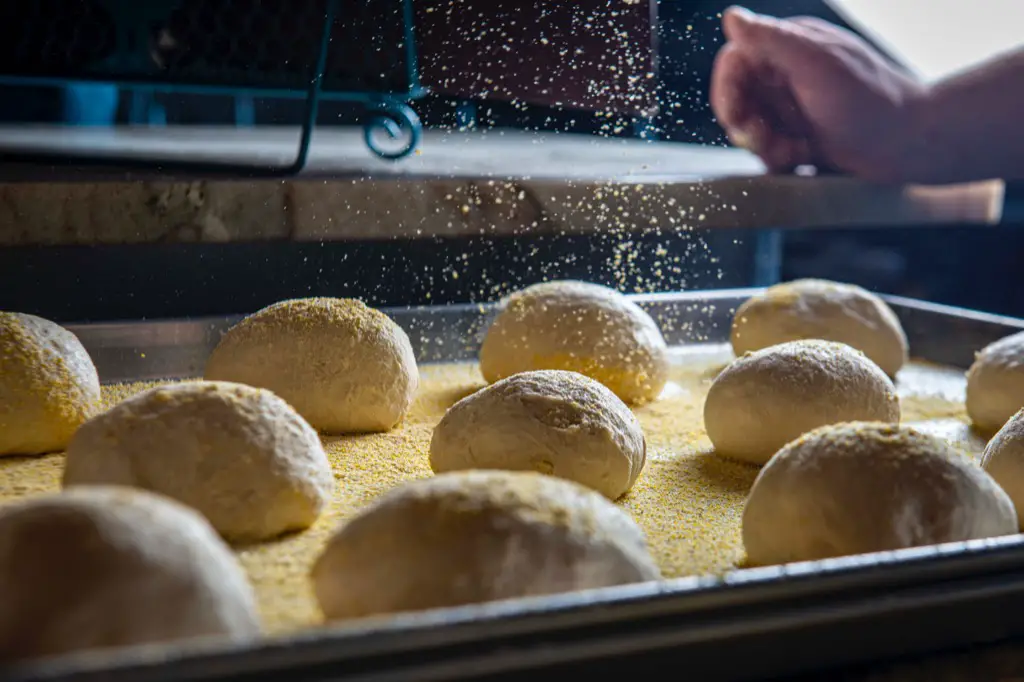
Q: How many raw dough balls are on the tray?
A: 12